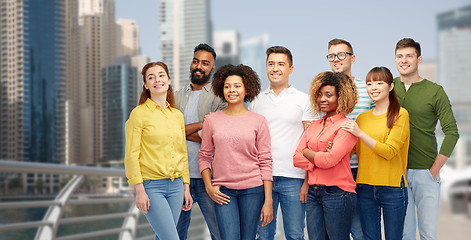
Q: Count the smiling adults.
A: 8